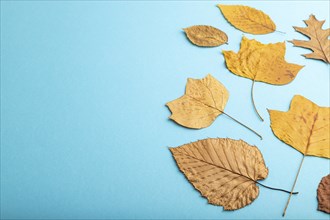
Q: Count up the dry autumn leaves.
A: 8